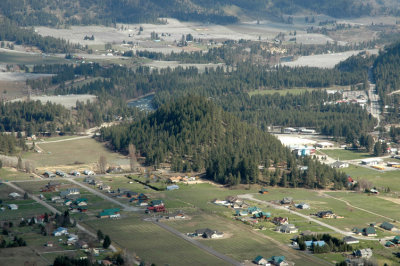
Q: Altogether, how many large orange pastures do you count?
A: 0